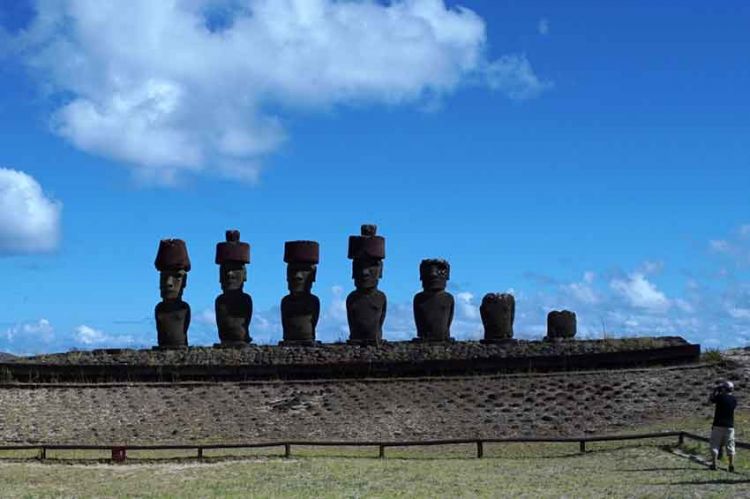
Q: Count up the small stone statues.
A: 2